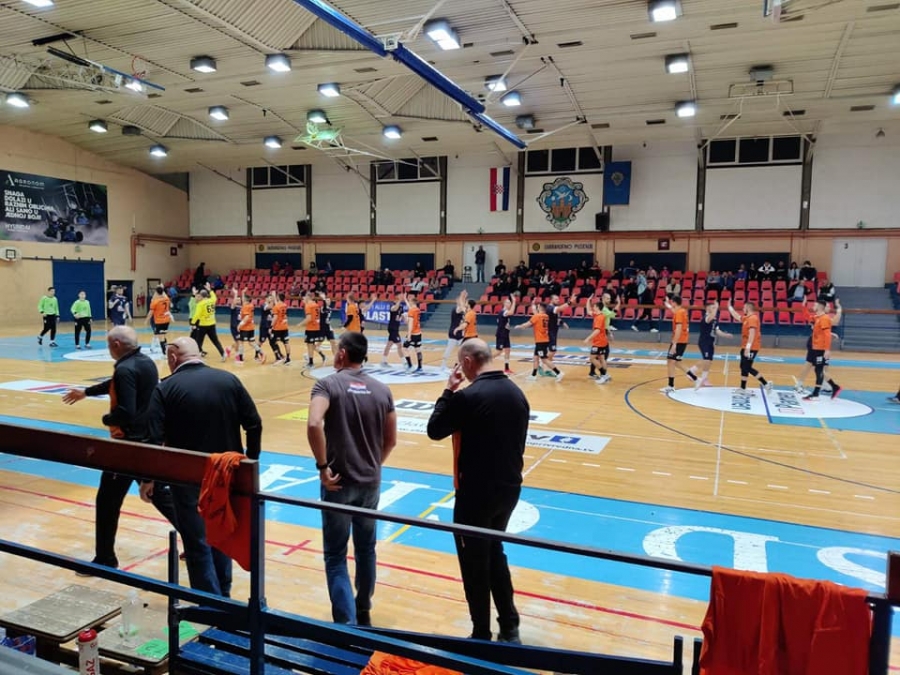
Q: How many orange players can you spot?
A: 12